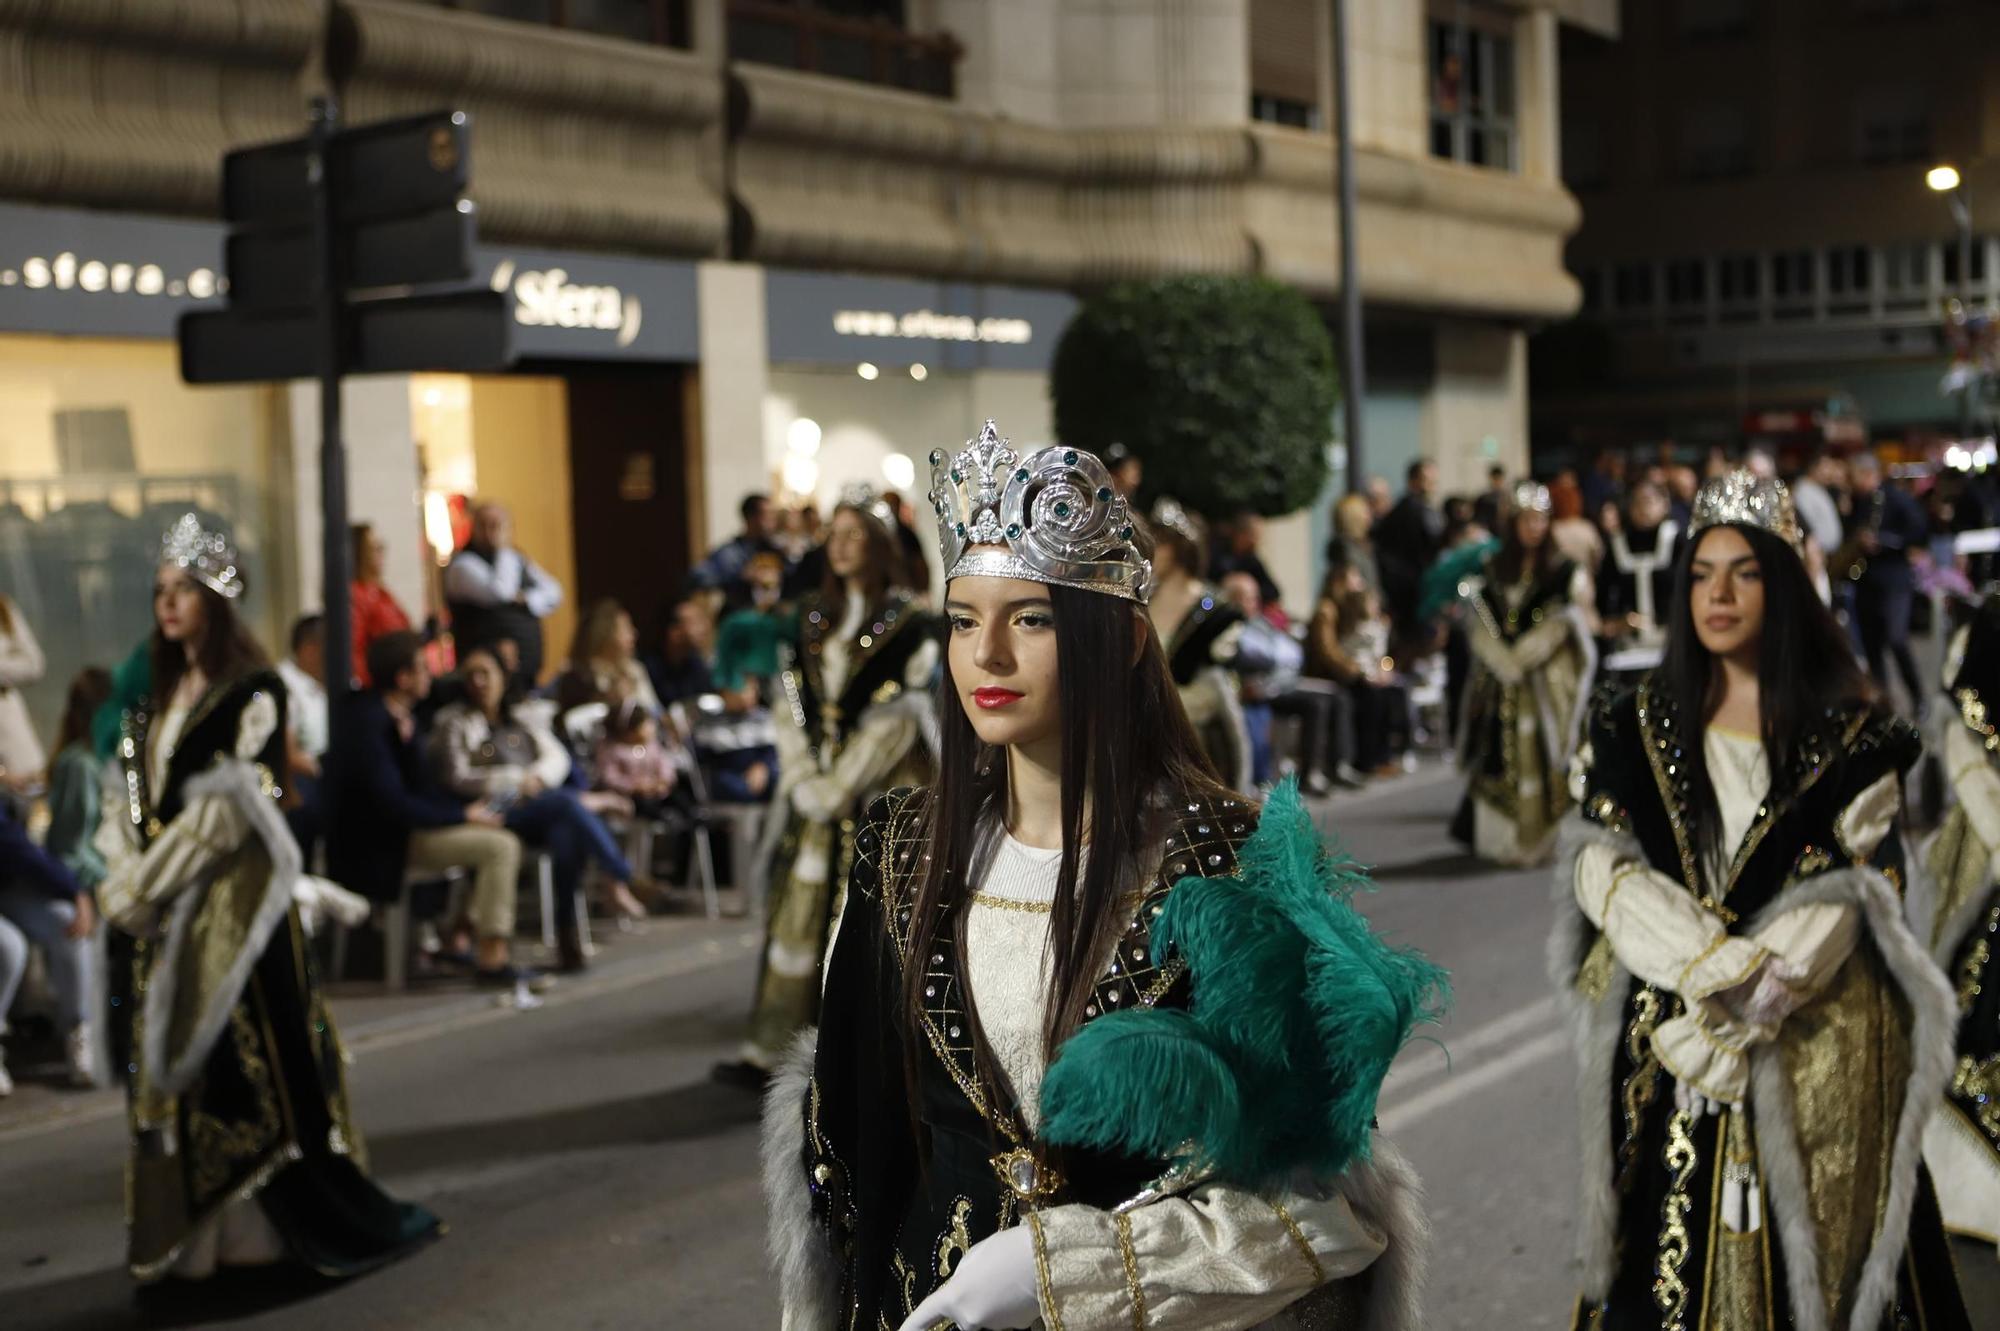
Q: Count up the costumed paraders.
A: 7